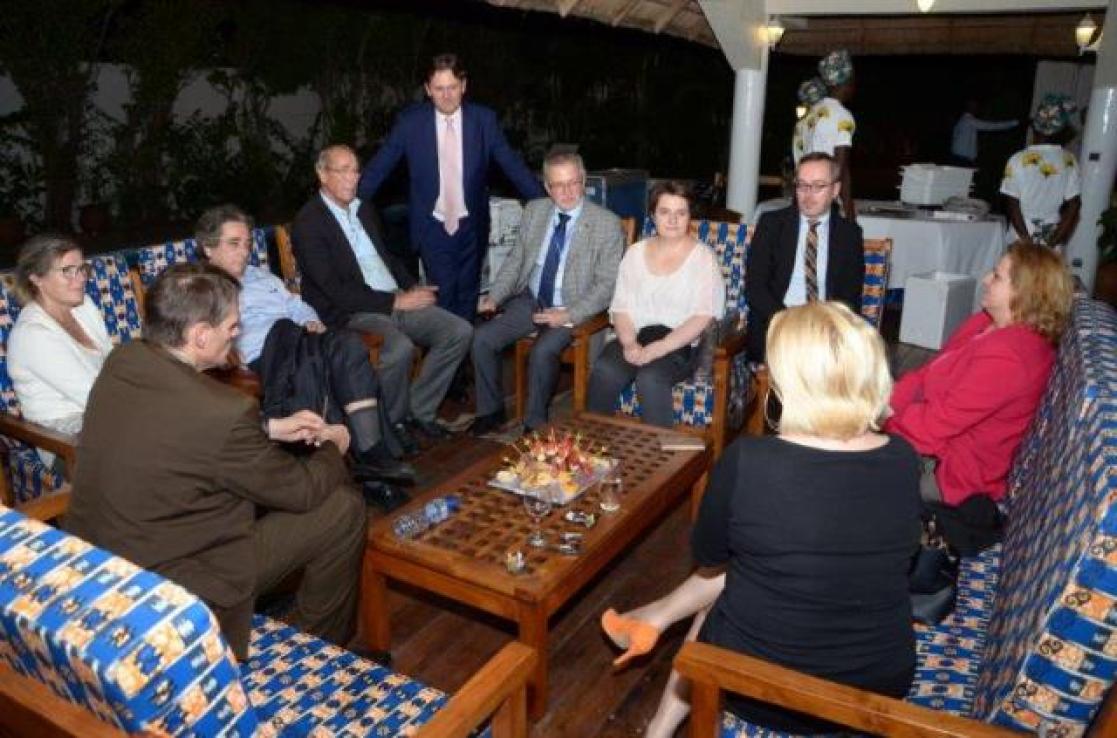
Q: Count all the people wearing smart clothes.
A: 10